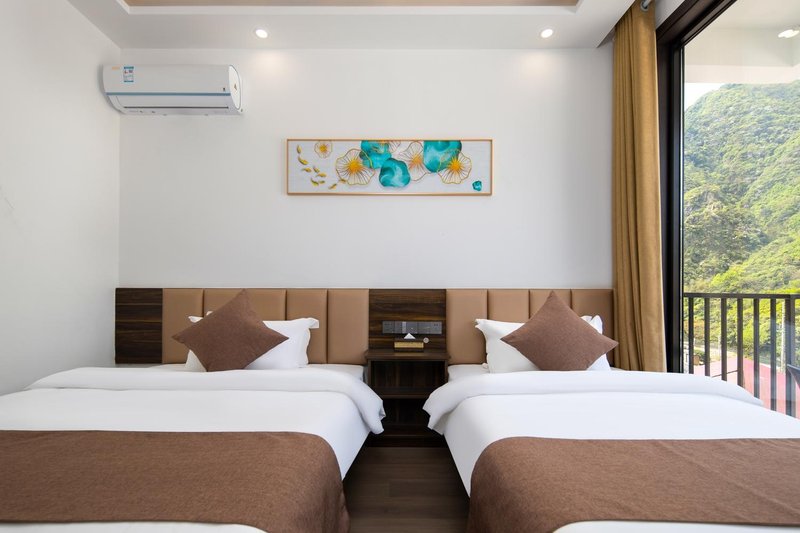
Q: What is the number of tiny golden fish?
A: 9